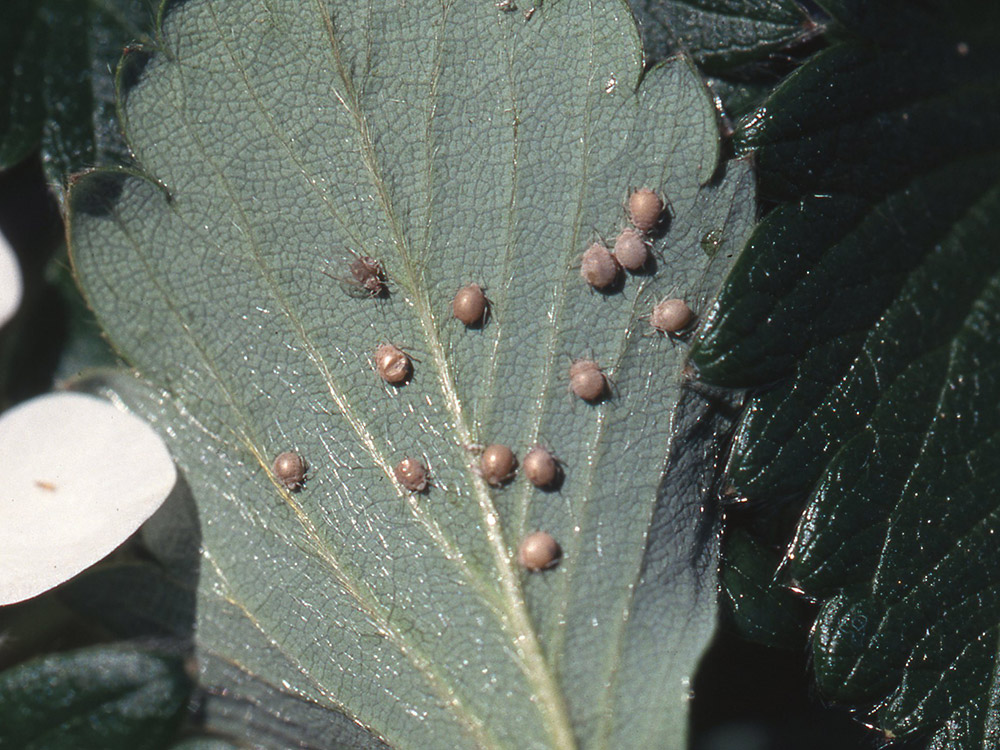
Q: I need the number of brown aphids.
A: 13